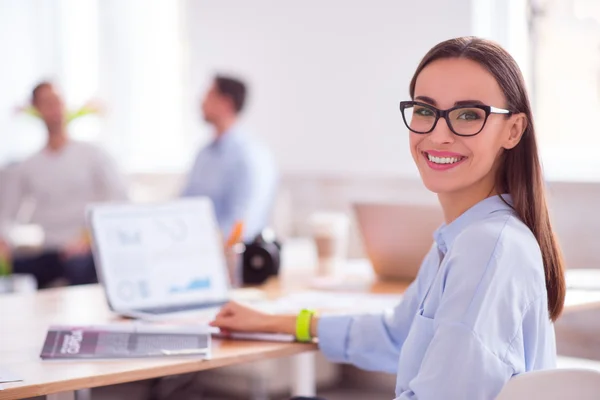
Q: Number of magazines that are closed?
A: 1